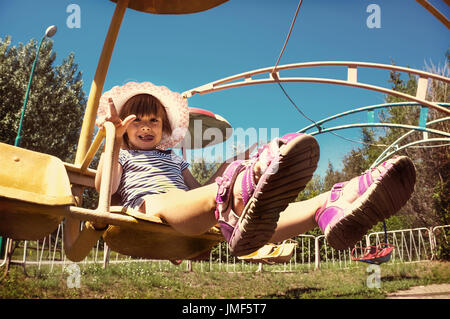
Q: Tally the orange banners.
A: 0